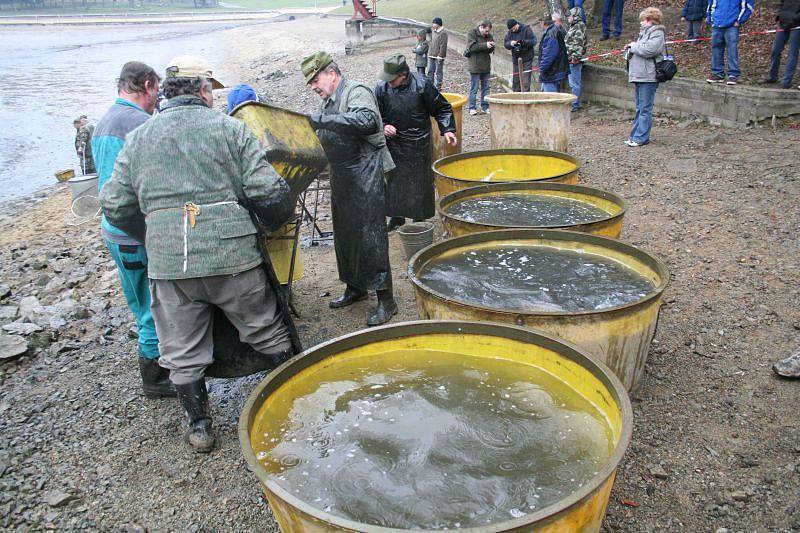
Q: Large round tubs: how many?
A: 6